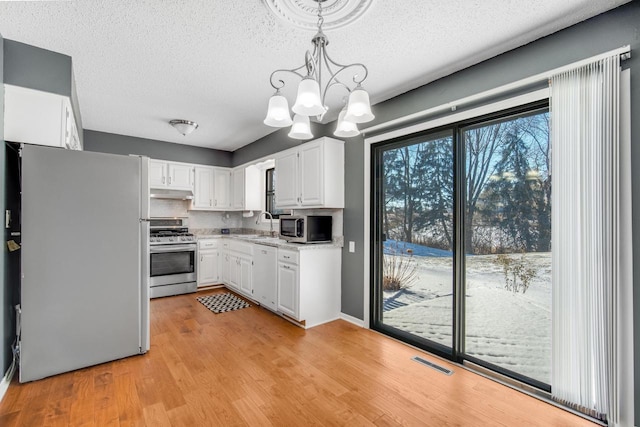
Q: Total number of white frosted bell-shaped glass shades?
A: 5